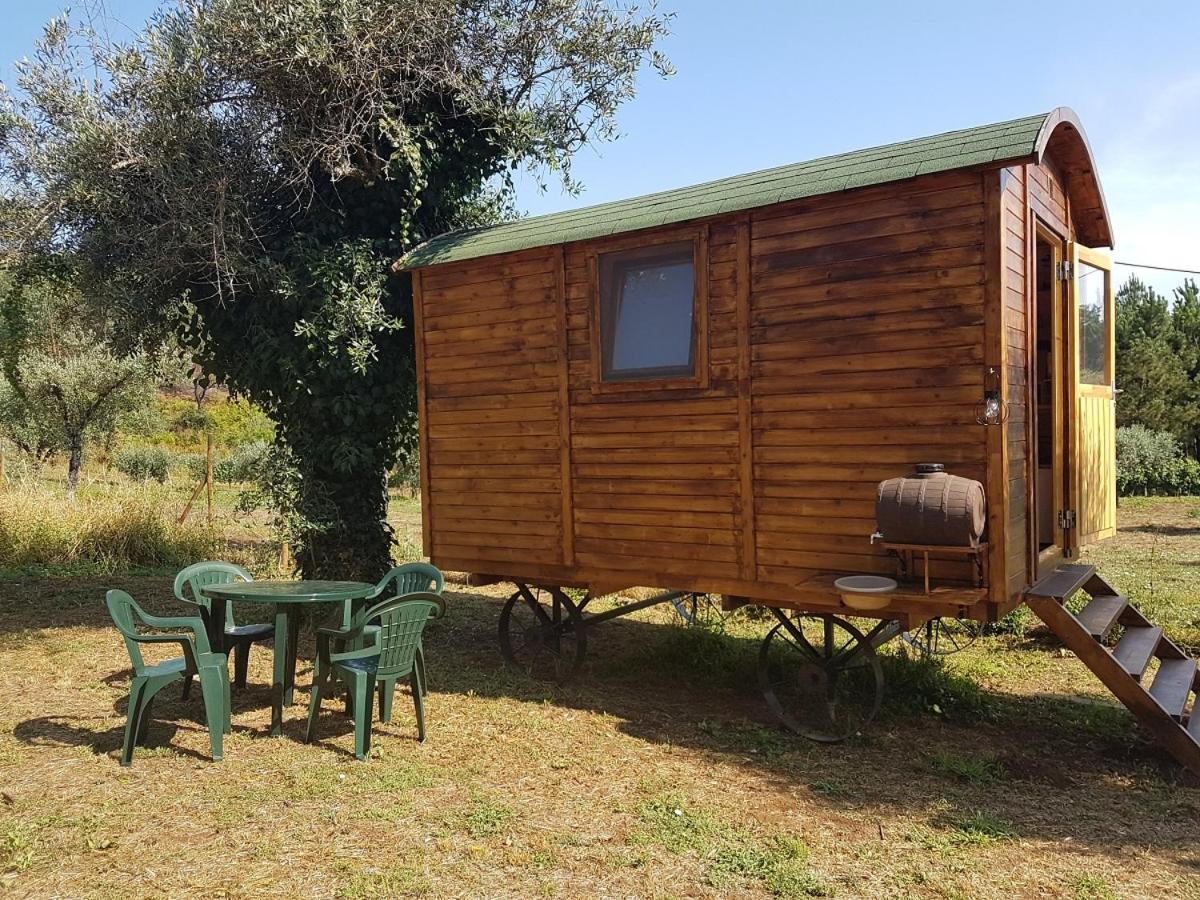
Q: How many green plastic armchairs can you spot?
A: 4